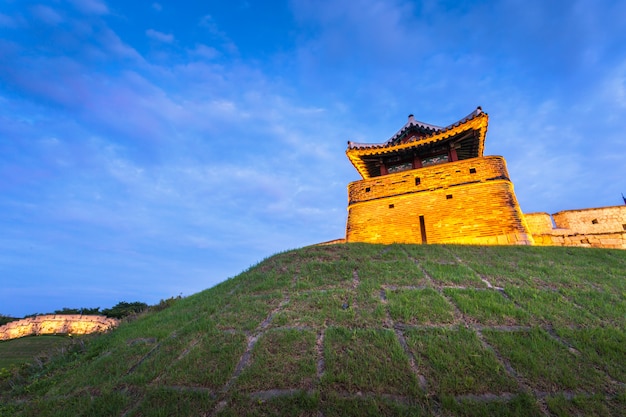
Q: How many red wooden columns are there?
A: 3